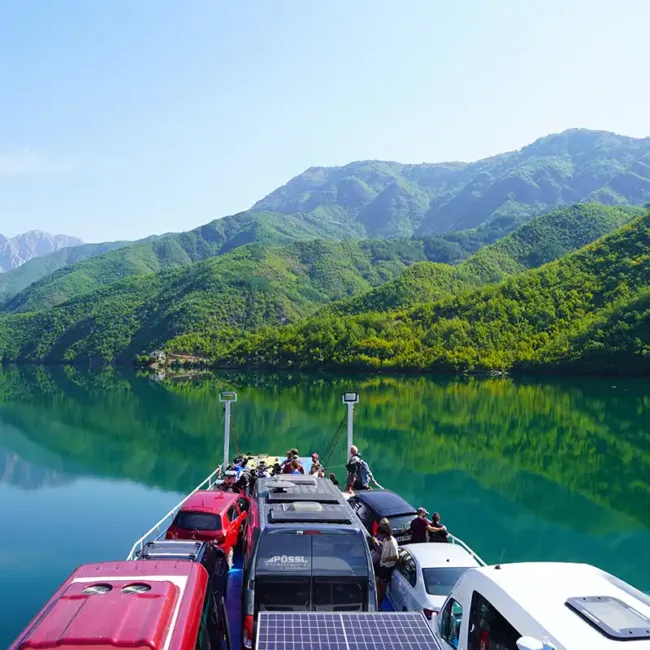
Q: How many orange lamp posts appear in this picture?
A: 0